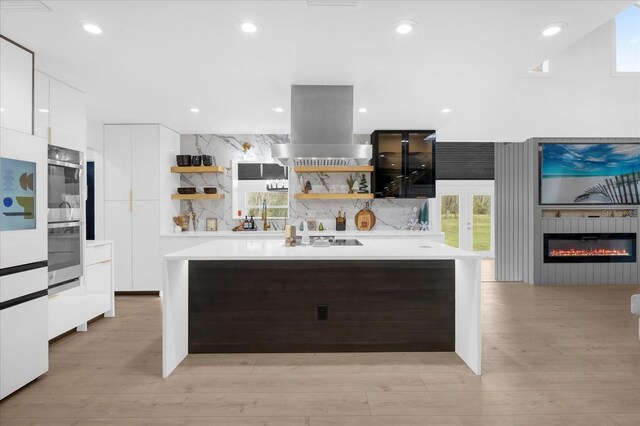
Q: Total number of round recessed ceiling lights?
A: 8